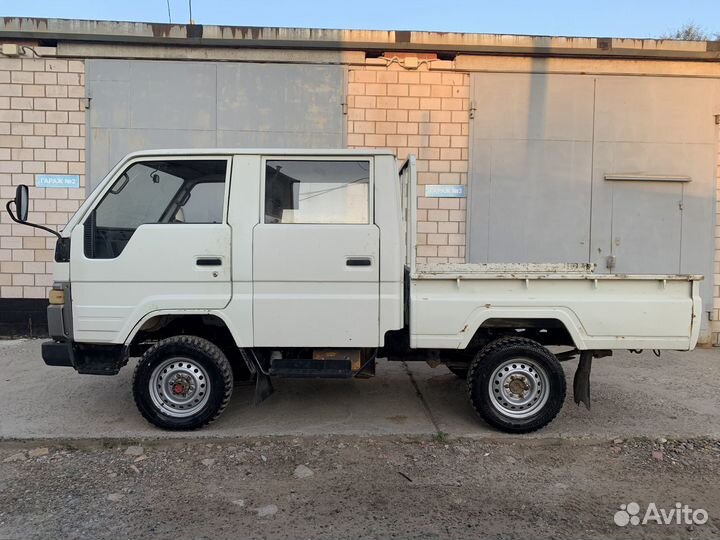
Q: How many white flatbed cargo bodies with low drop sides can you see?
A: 1